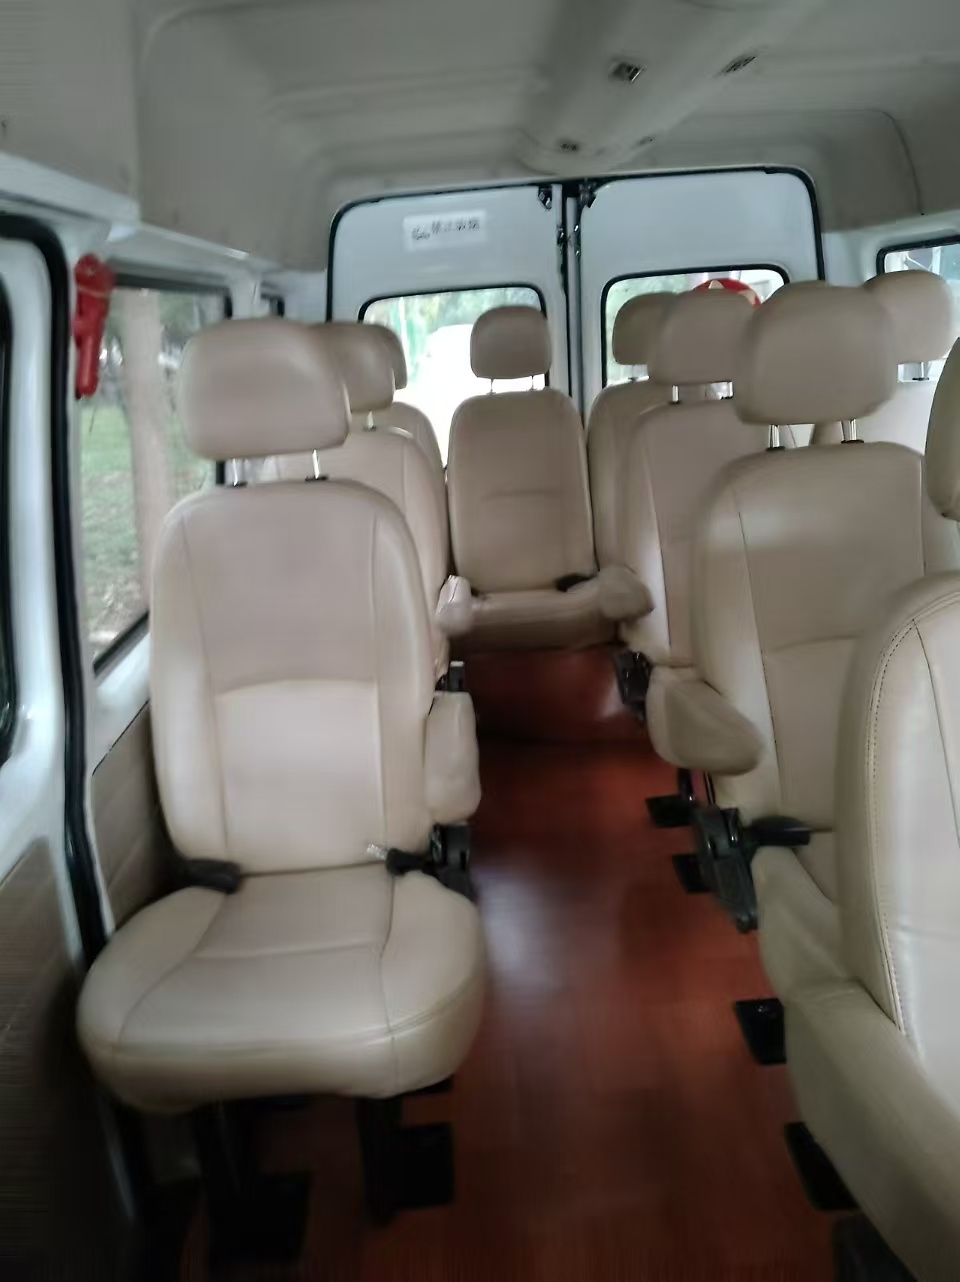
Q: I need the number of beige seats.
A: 9